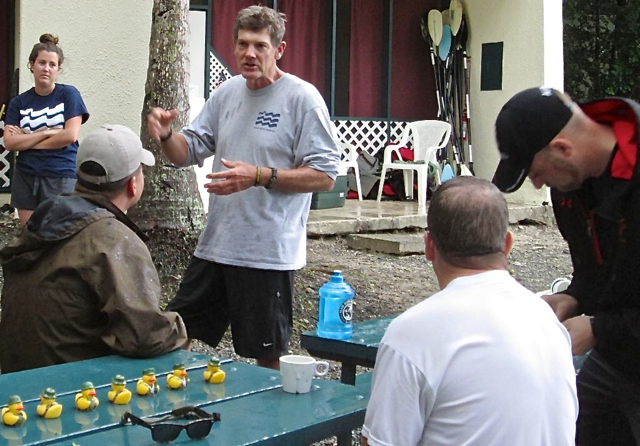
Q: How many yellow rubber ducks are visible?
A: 7